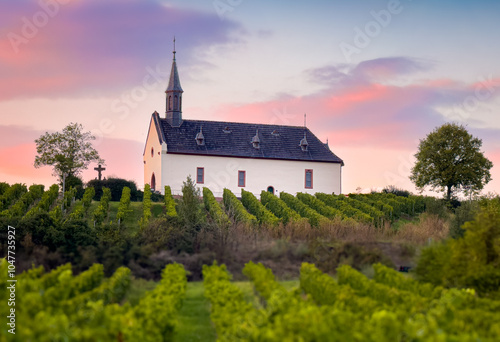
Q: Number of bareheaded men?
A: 0